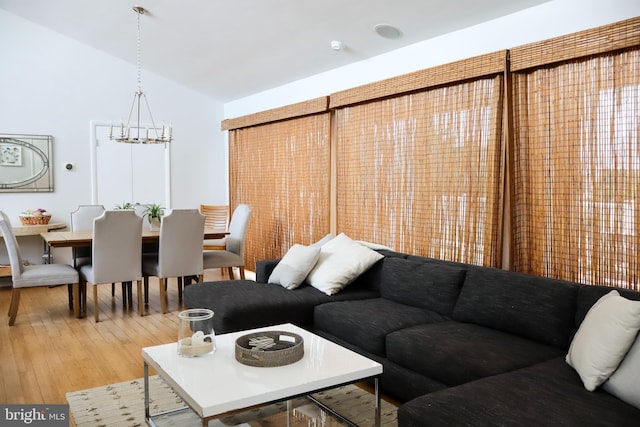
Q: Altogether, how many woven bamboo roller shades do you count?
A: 3